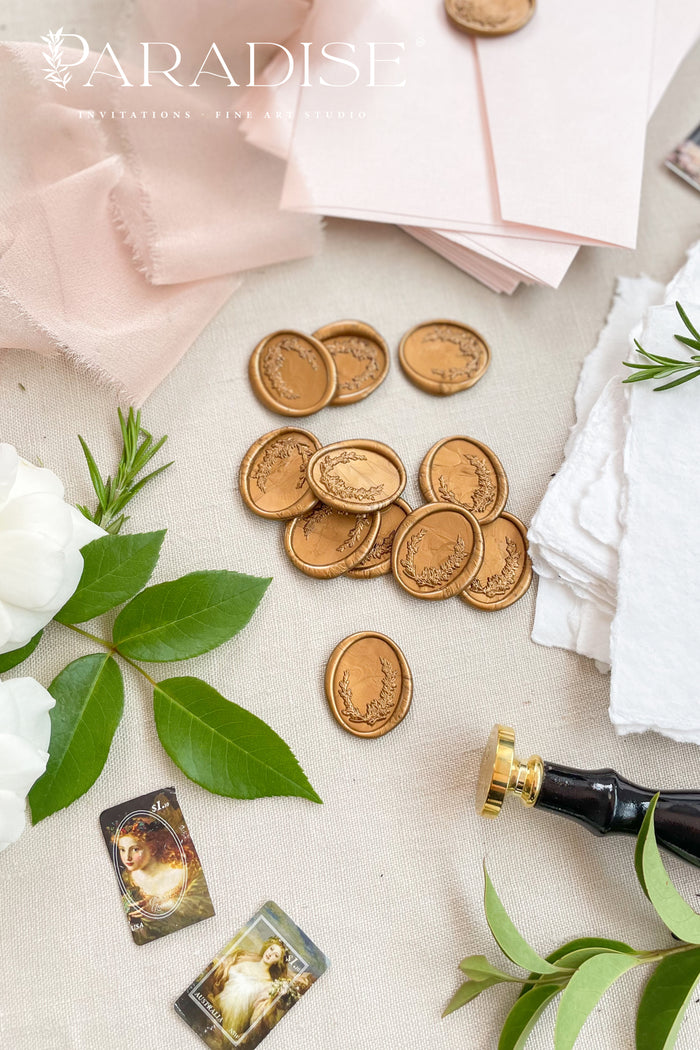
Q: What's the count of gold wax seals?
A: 12